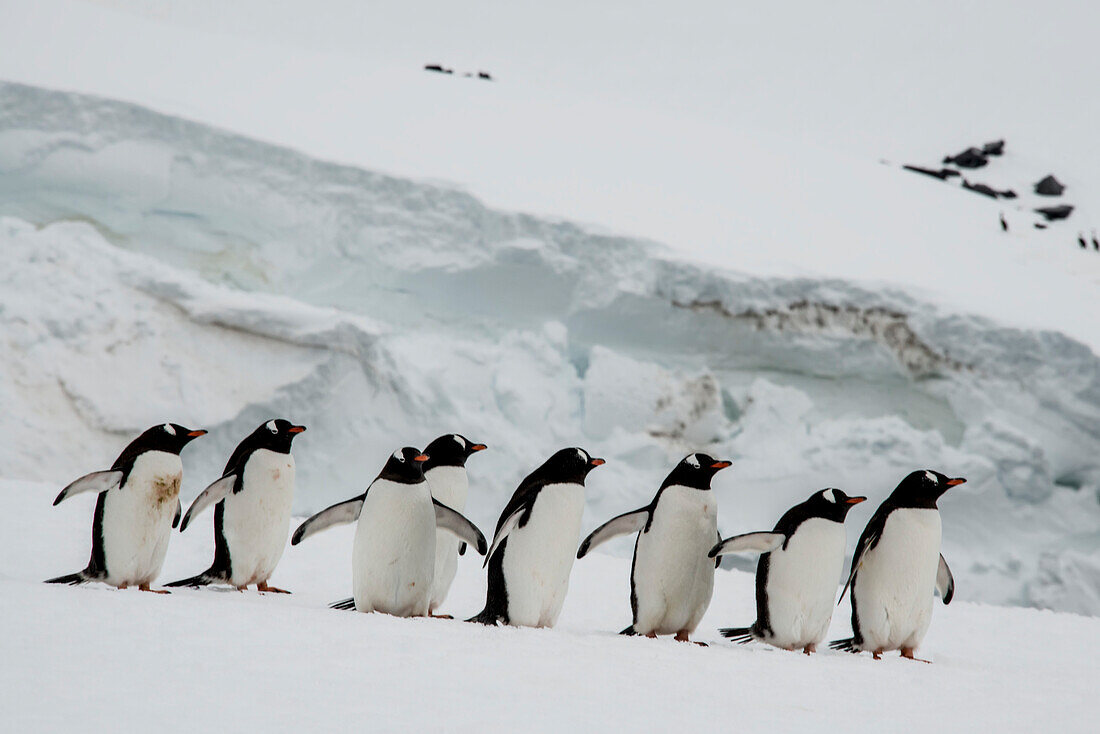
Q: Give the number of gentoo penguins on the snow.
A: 8